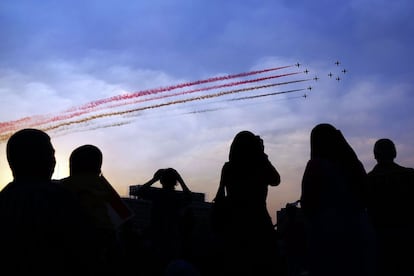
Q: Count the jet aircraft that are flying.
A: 9